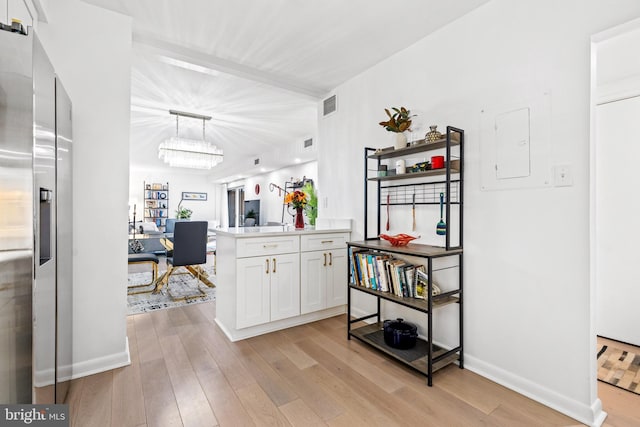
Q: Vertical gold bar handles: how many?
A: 4